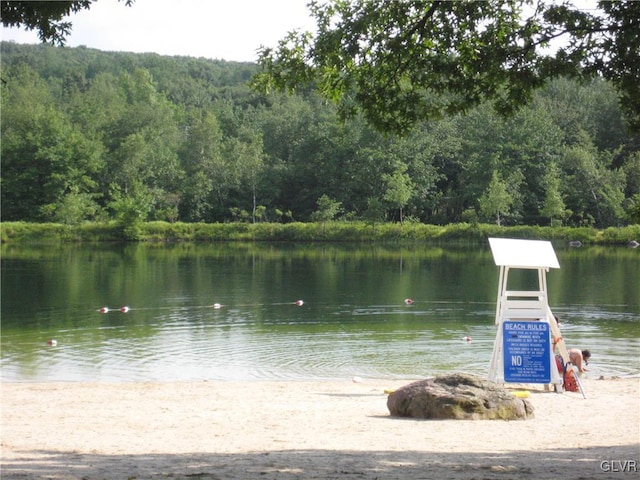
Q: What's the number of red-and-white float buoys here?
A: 7